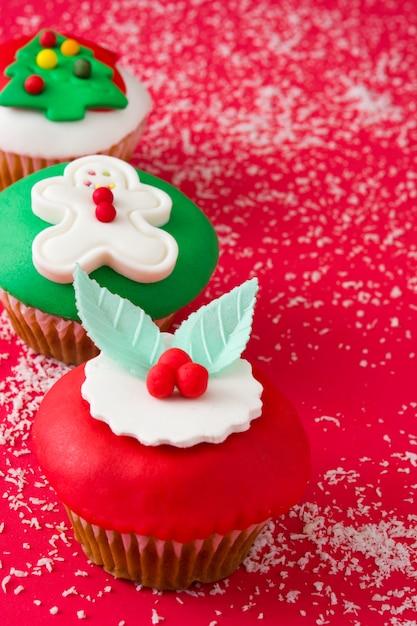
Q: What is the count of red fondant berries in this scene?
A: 3